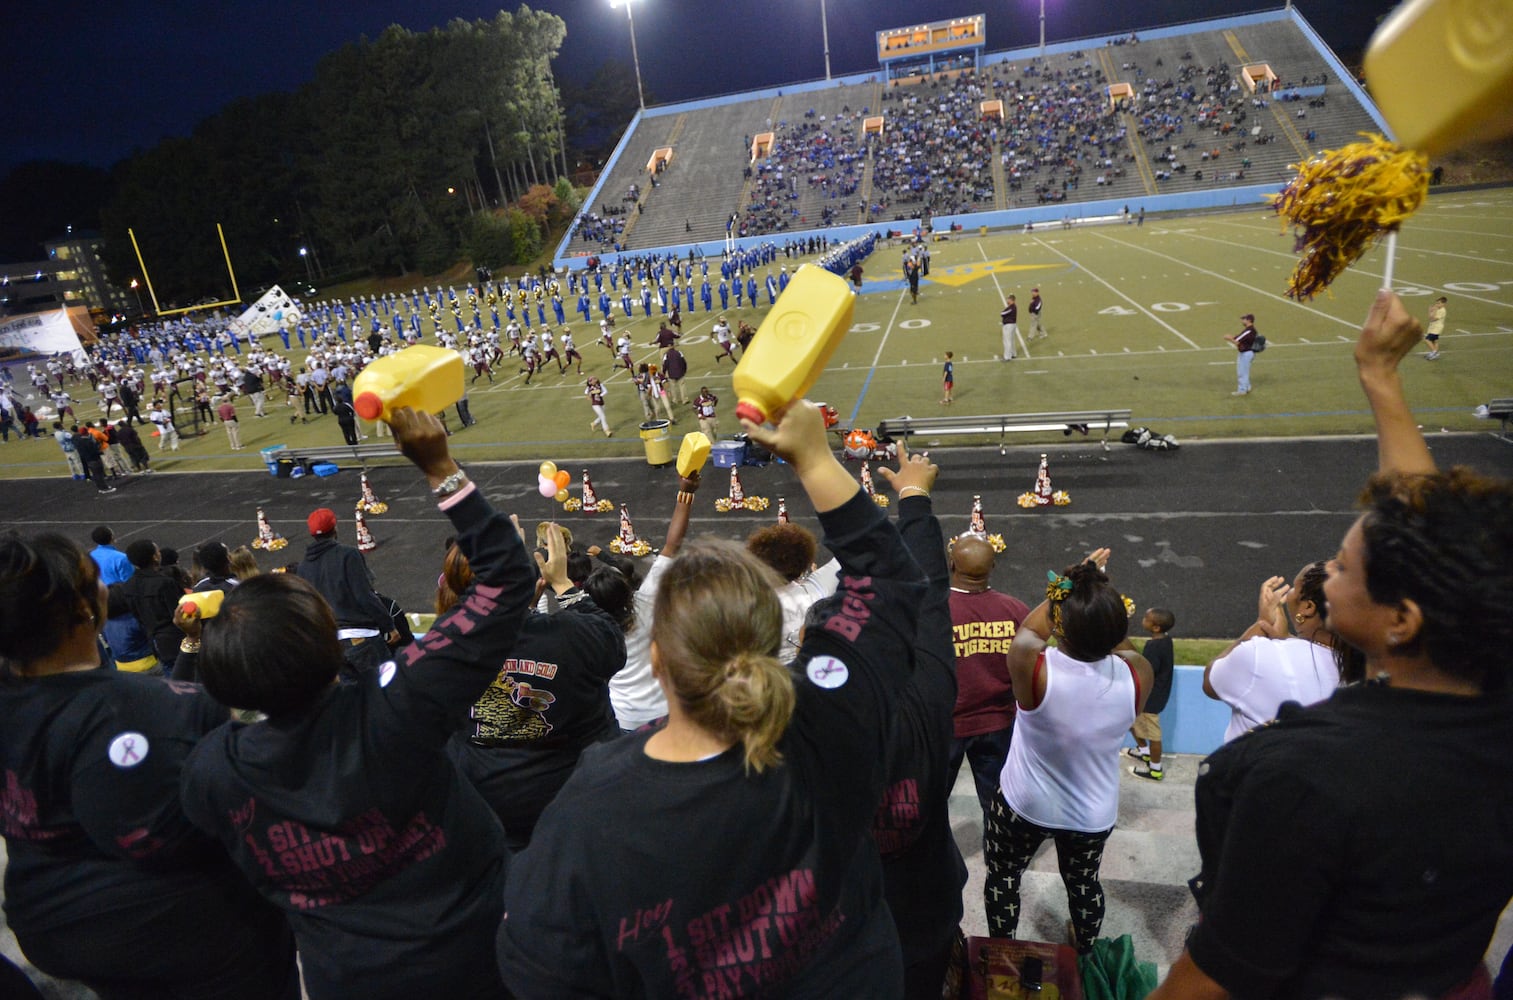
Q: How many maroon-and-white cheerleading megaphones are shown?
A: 10